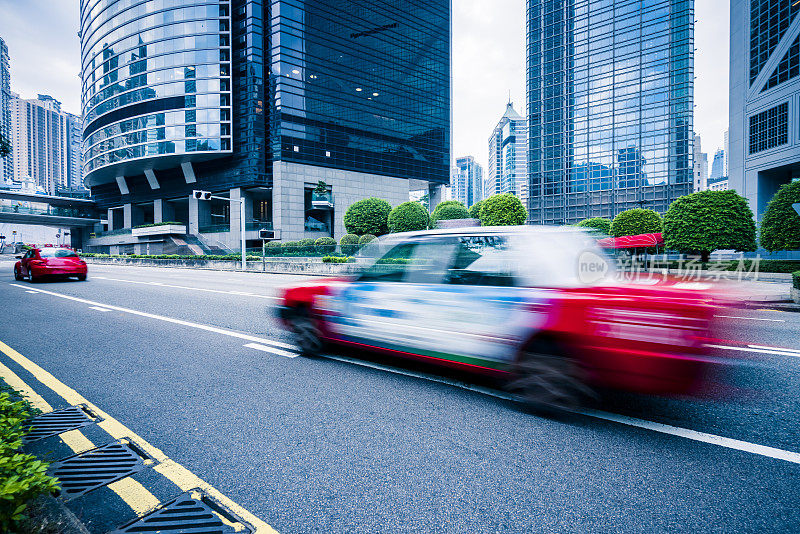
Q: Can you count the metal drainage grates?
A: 3